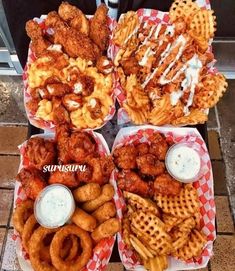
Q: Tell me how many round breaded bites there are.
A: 5